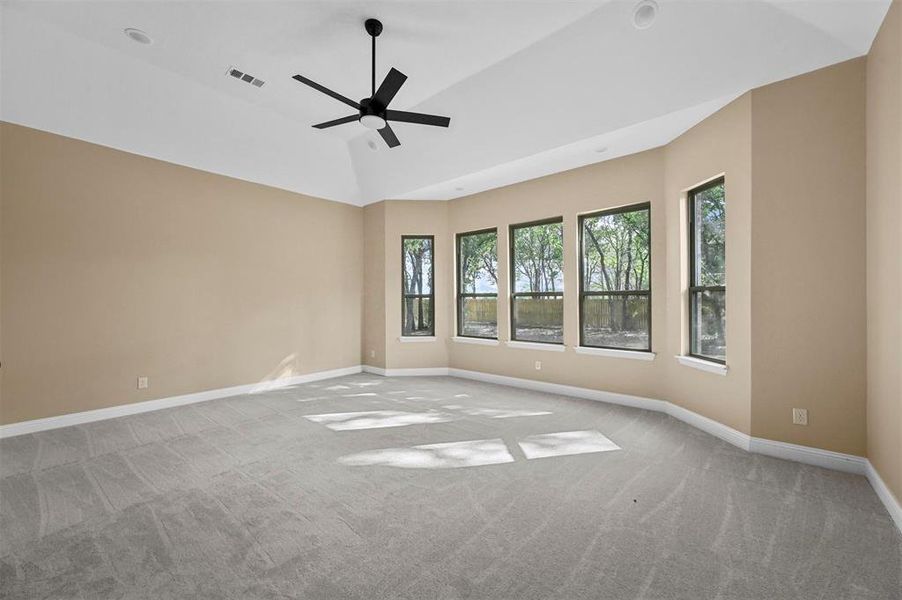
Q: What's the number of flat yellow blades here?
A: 0